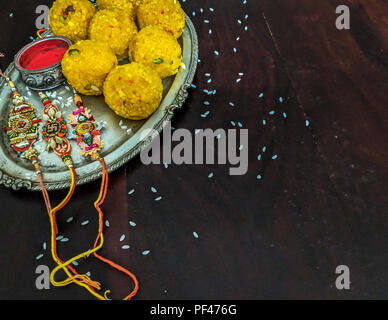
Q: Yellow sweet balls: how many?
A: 7